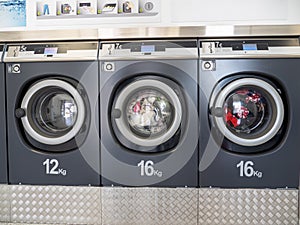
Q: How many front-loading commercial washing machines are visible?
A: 3